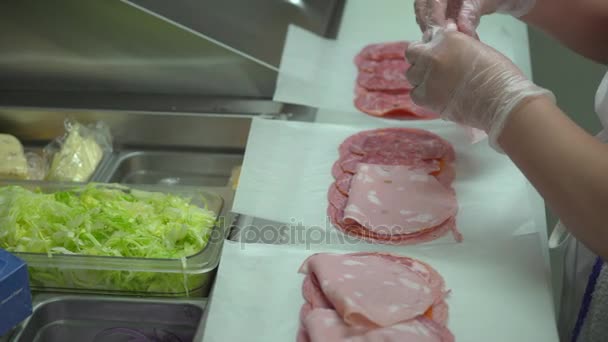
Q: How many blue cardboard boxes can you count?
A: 1